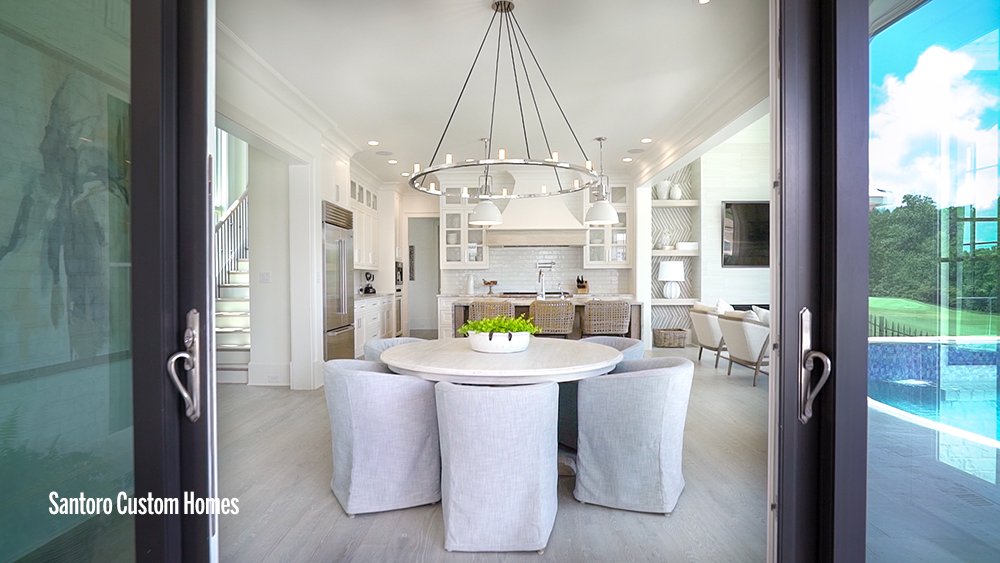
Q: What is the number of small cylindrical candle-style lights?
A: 10